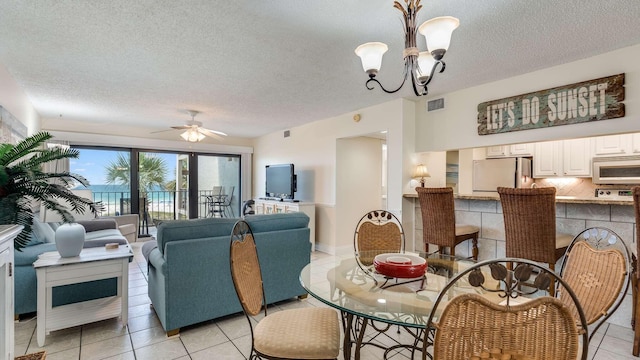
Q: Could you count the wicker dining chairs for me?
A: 4